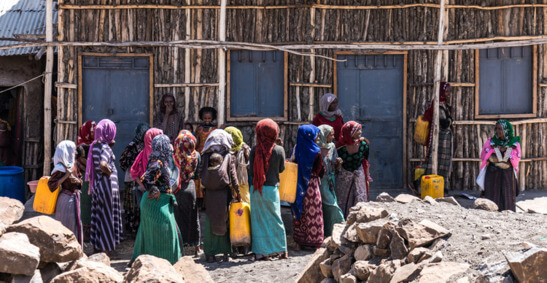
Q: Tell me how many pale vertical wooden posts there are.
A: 3